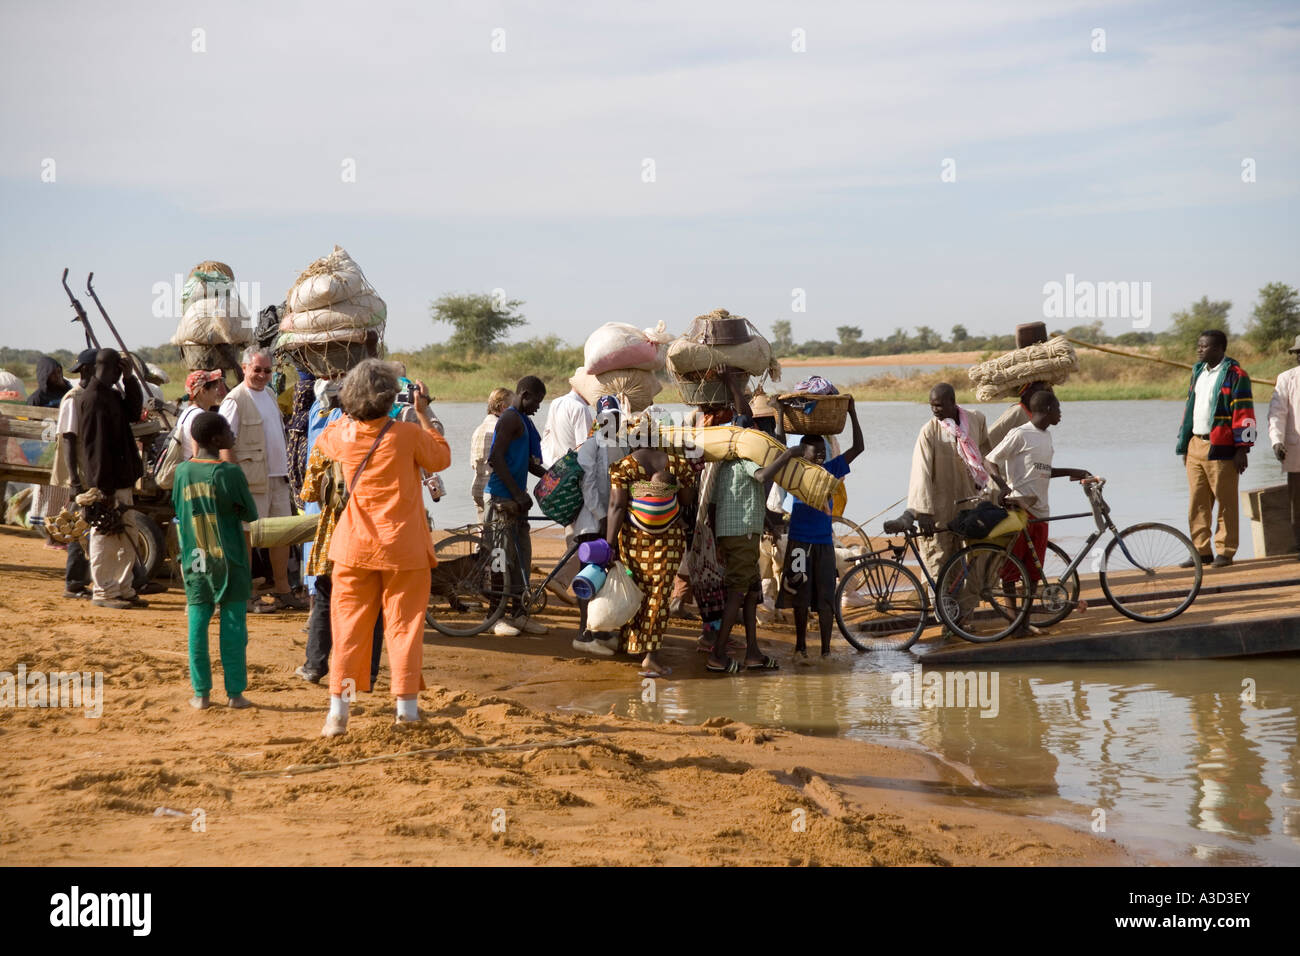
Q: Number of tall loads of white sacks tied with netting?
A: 2